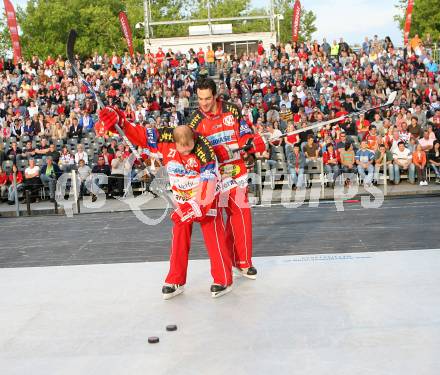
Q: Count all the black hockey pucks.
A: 2